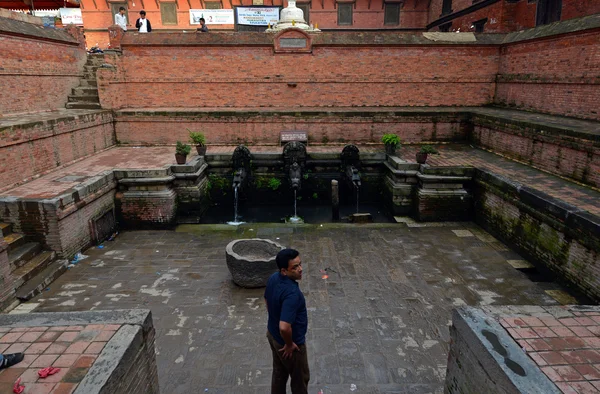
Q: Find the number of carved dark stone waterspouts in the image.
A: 3